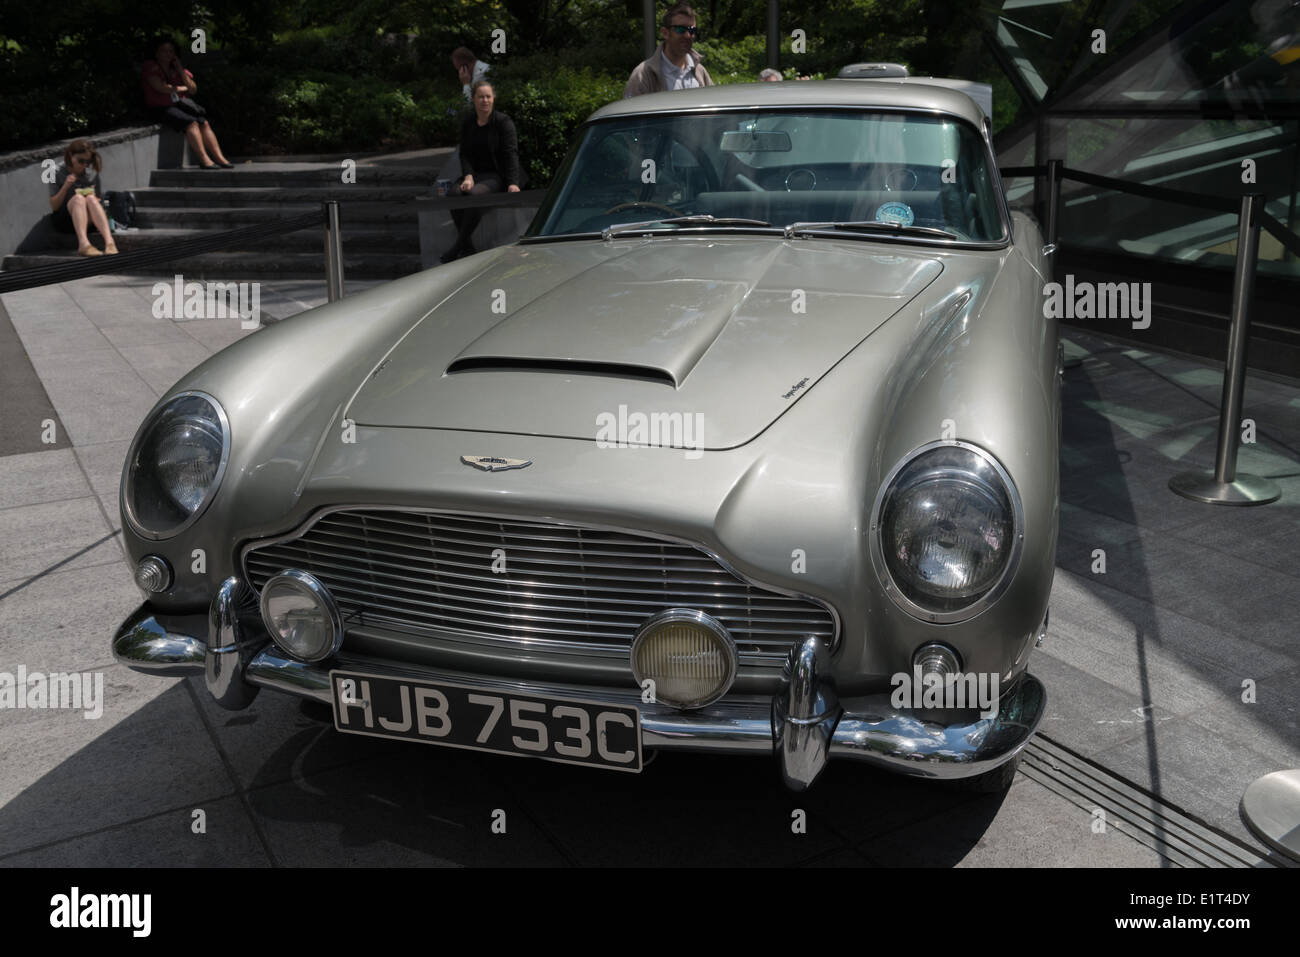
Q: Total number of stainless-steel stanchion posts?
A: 3